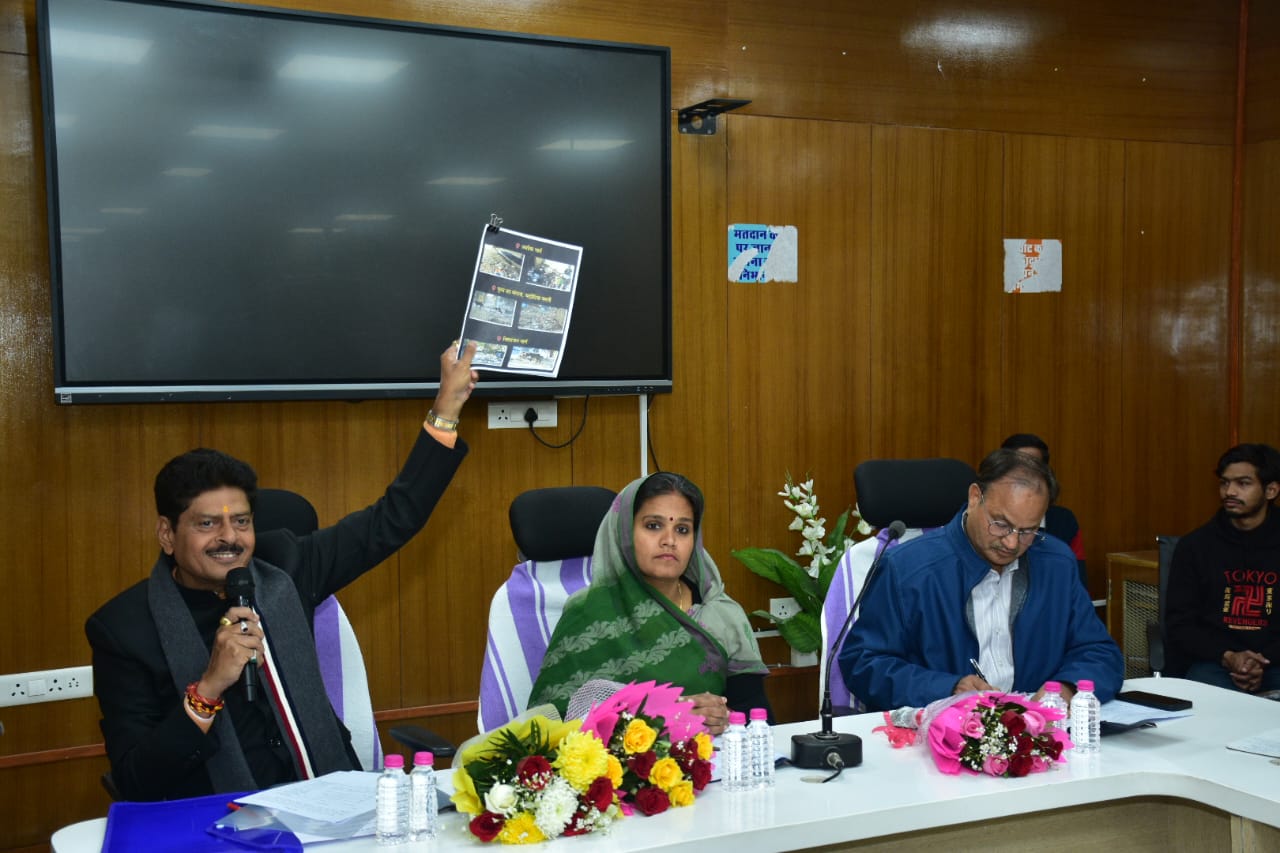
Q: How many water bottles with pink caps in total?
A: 6